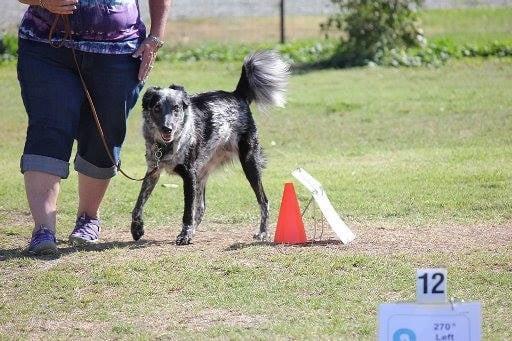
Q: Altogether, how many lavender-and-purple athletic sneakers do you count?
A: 2